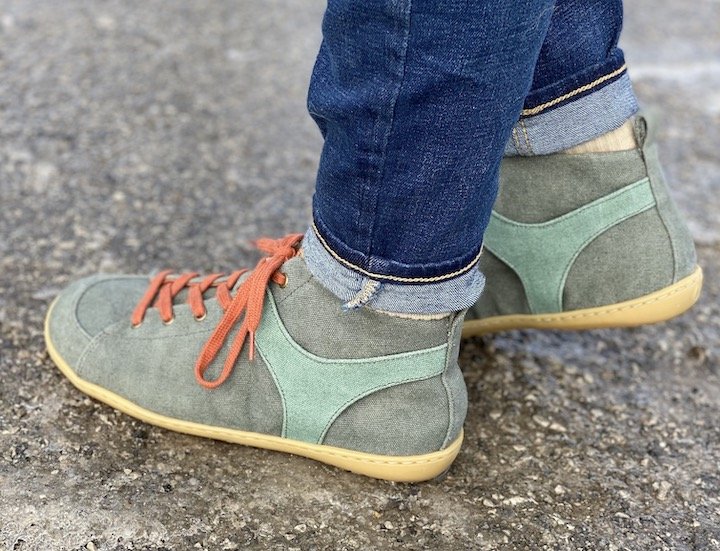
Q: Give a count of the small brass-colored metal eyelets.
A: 4